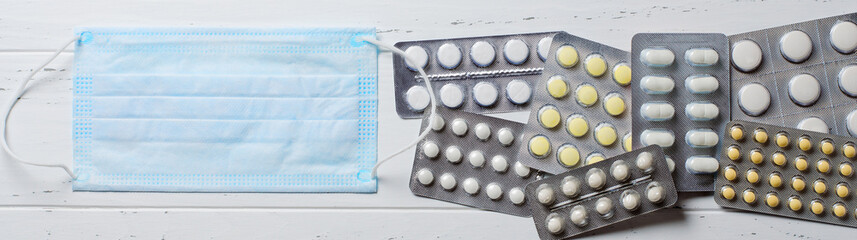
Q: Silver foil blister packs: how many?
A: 7